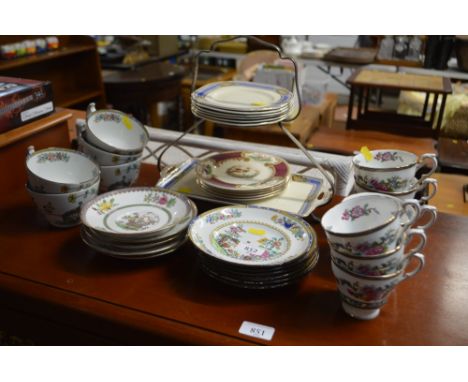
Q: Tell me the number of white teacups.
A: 11